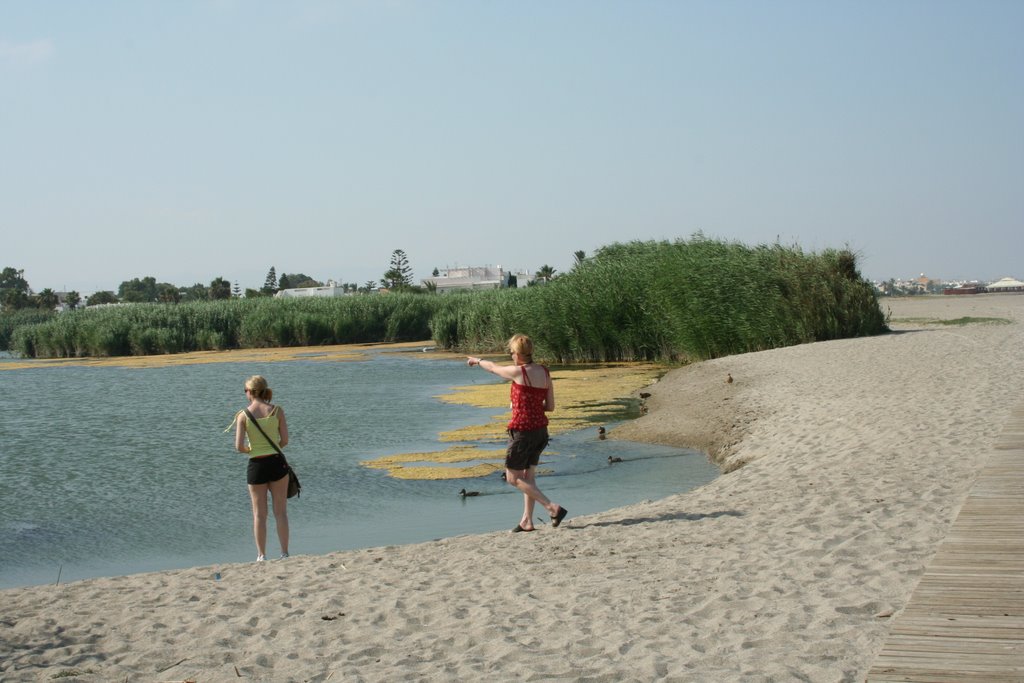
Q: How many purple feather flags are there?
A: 0